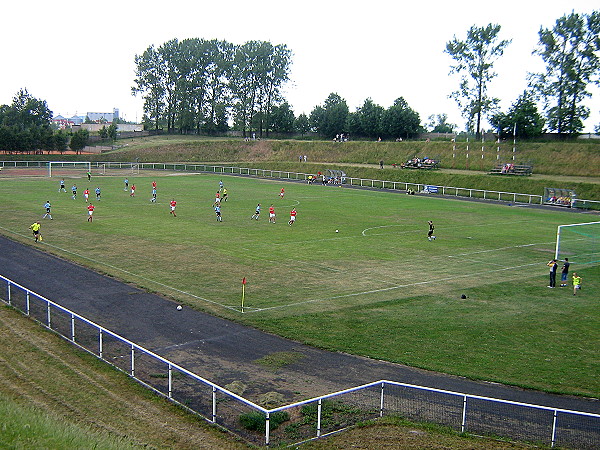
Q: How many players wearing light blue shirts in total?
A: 9